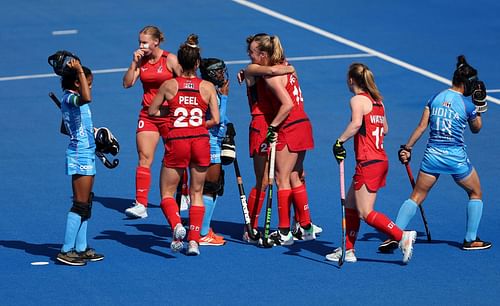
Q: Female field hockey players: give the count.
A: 8